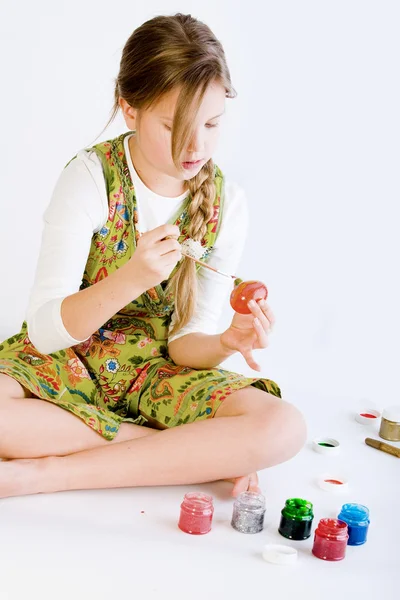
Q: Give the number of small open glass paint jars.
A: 5